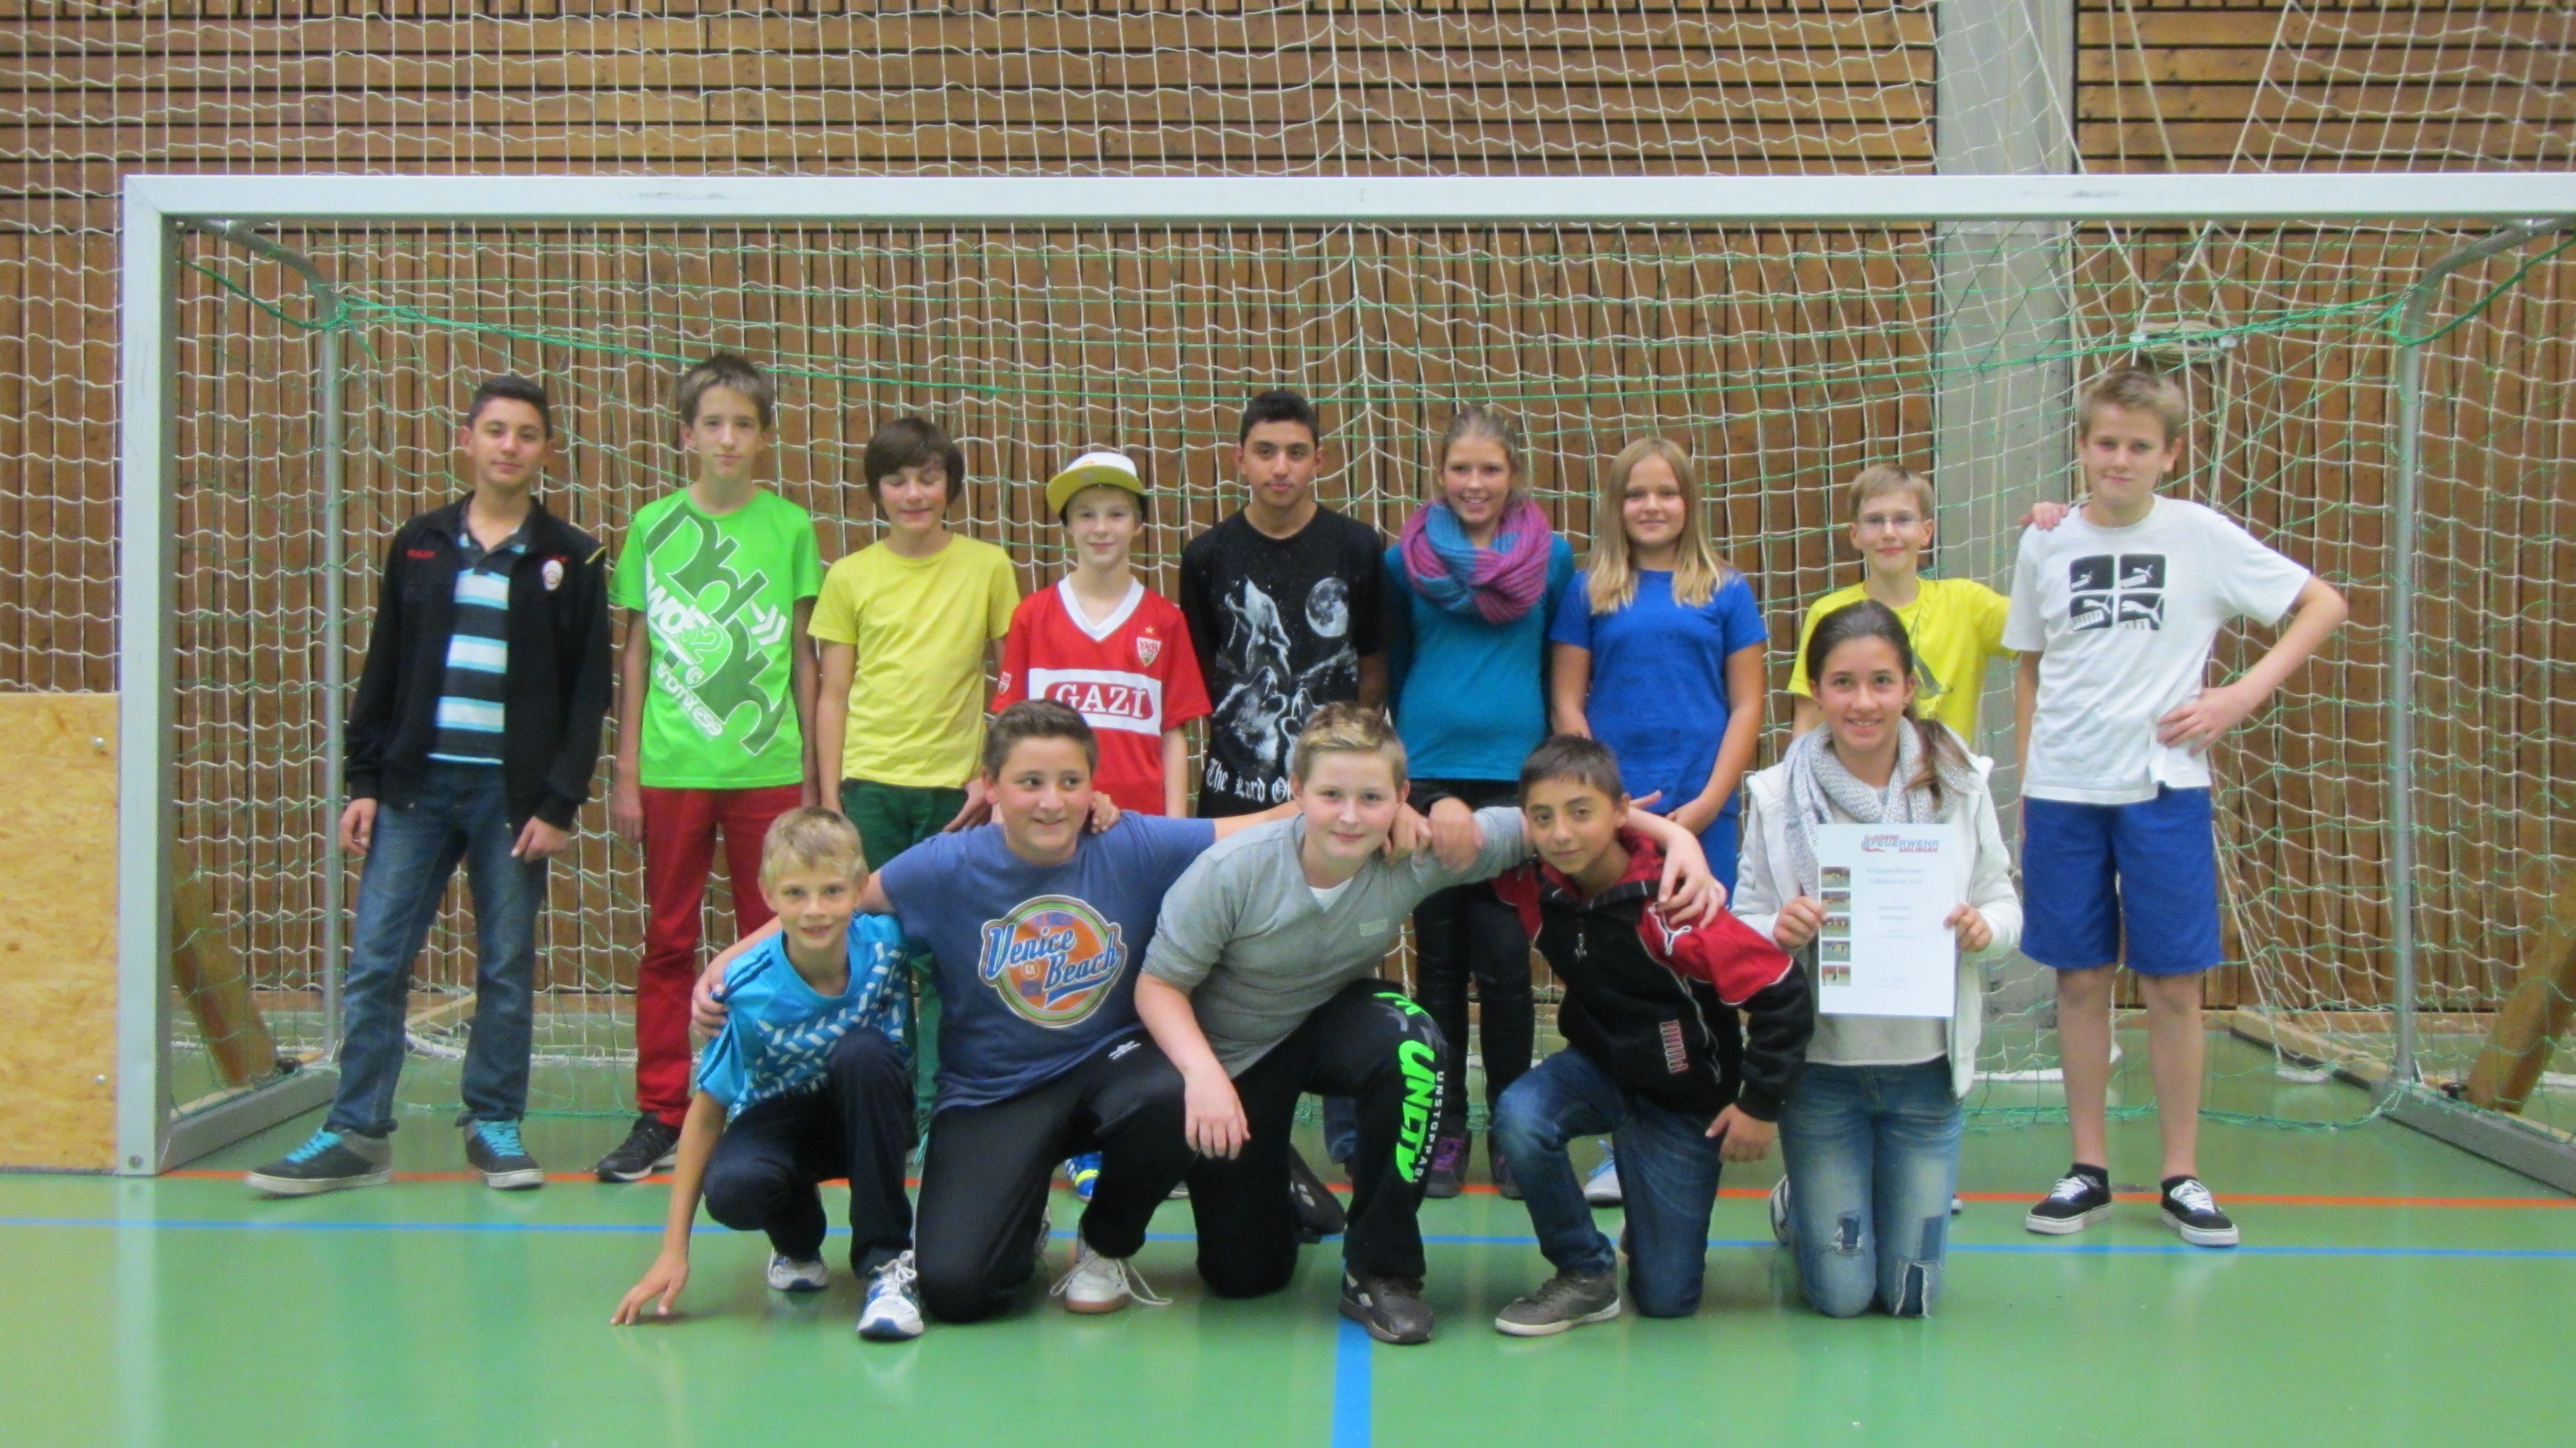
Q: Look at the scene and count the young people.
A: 14